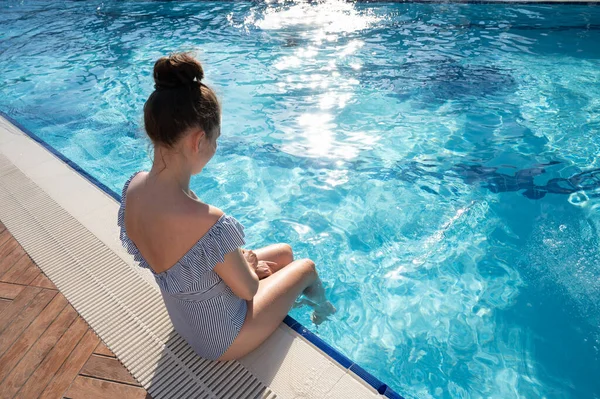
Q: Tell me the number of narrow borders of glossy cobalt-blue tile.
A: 1